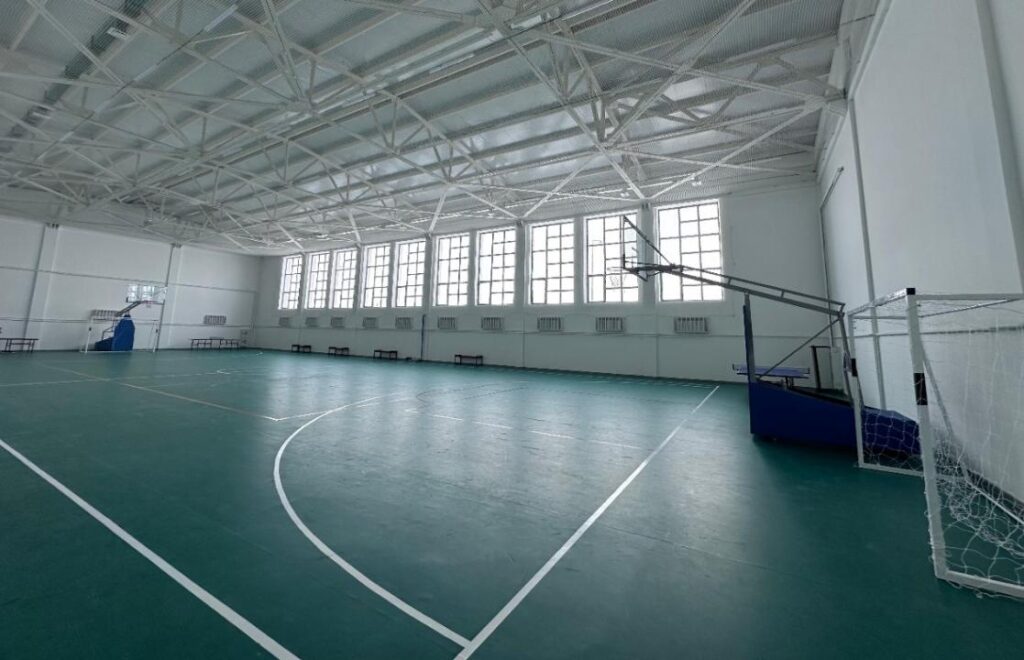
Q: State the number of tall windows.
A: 10